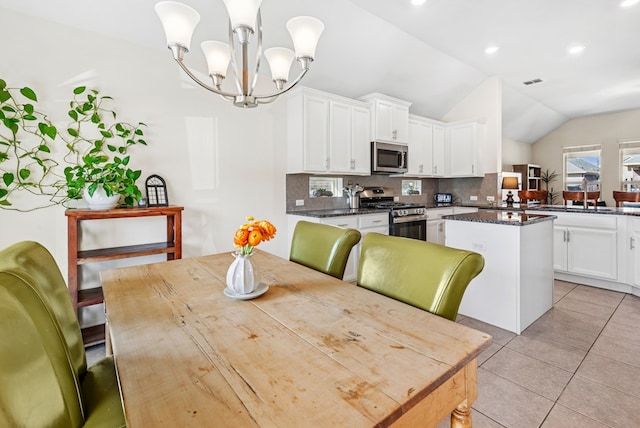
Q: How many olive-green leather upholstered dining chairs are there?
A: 4